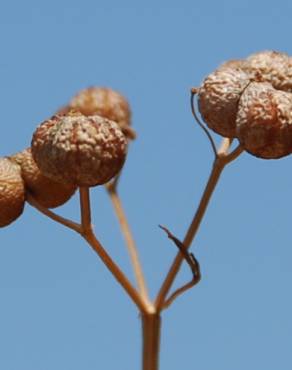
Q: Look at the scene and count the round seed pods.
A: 7